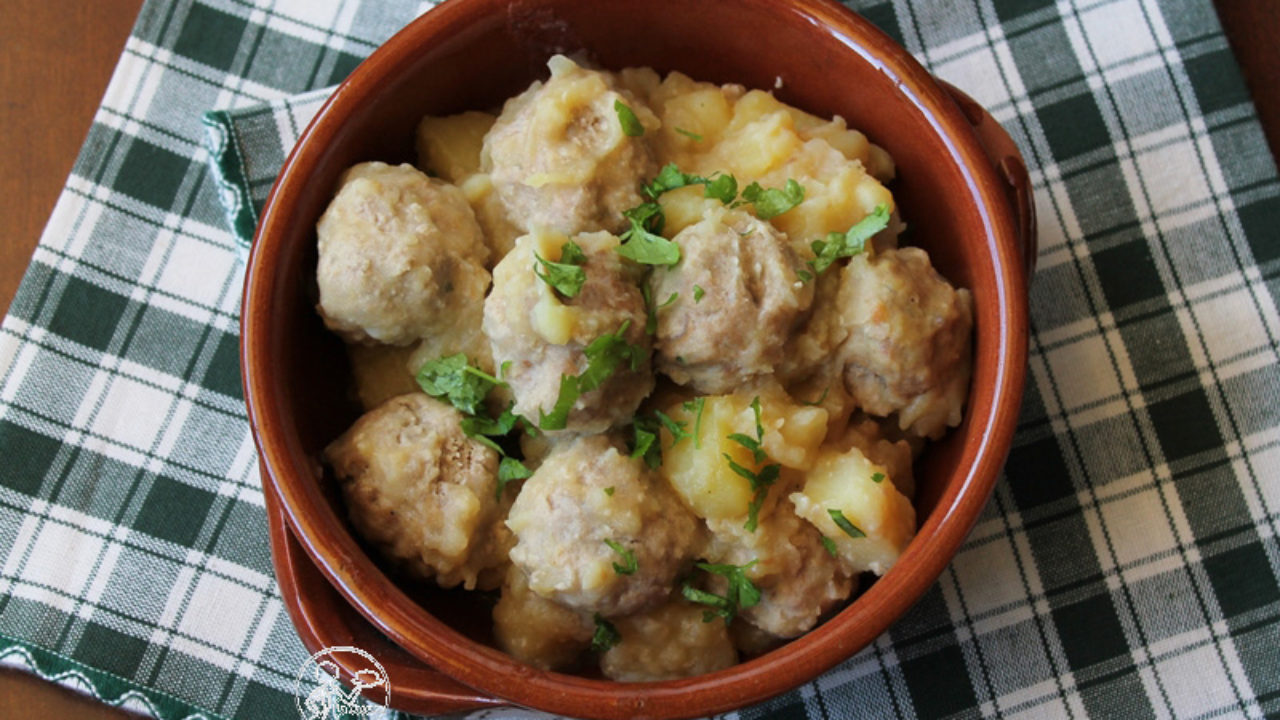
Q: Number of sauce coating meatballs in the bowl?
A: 8